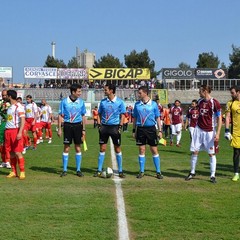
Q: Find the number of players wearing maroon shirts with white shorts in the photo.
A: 3